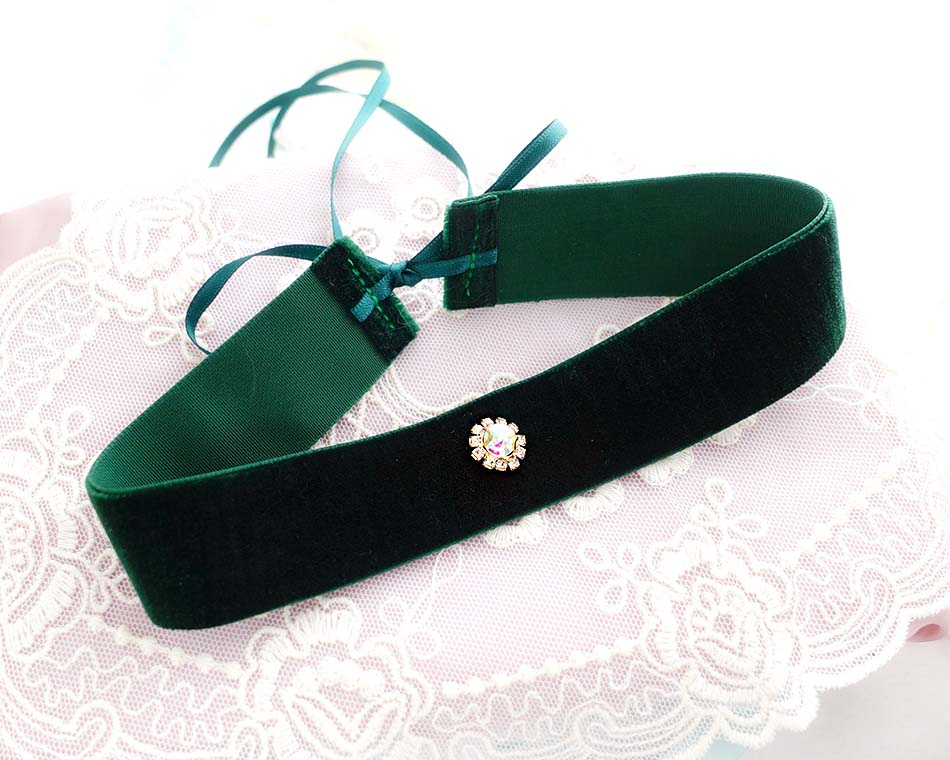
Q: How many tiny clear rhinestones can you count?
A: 11